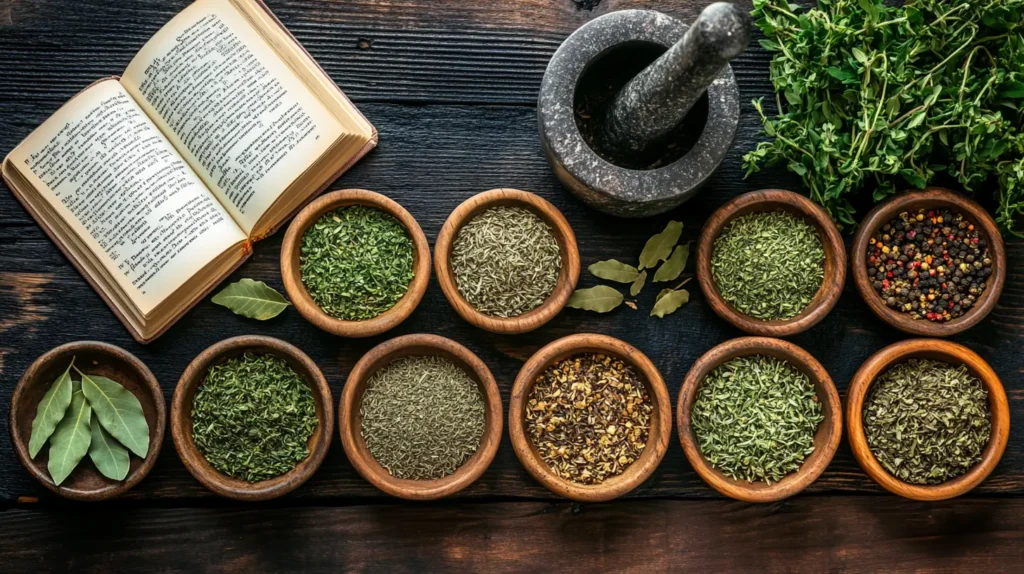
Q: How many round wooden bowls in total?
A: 10